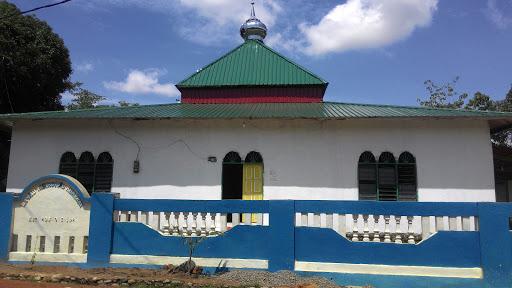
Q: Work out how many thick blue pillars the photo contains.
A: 4